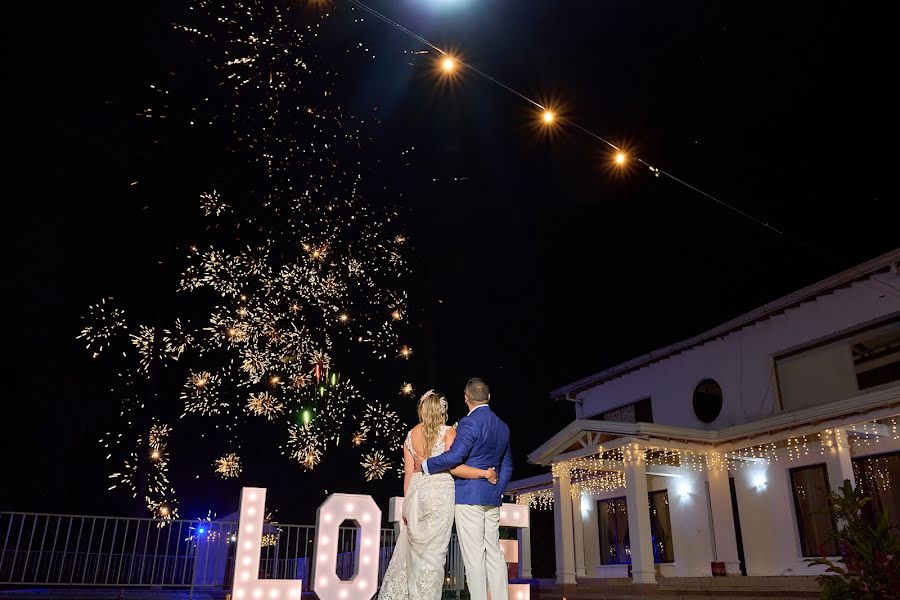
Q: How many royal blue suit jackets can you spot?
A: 1